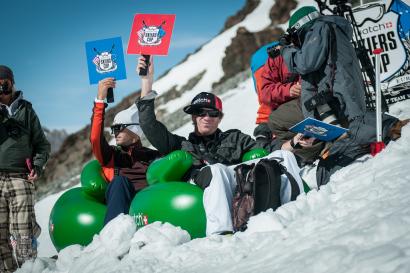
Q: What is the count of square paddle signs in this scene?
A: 3